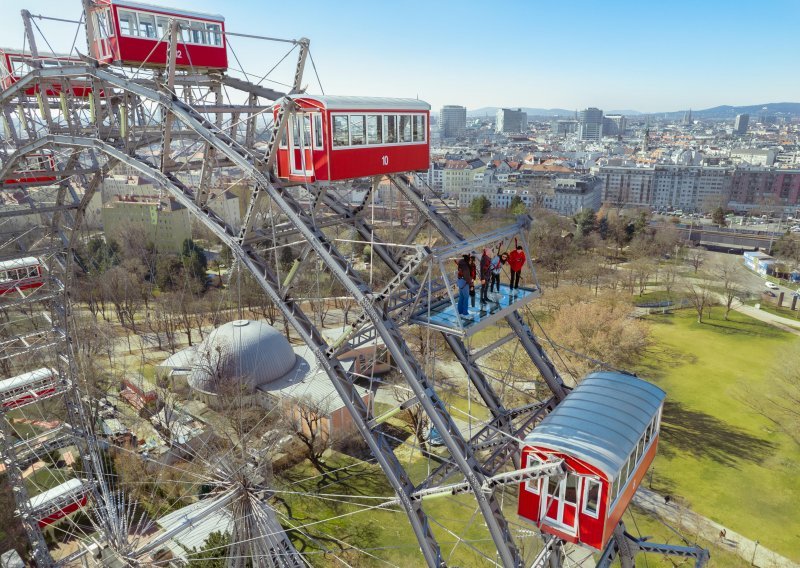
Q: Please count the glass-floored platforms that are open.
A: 1